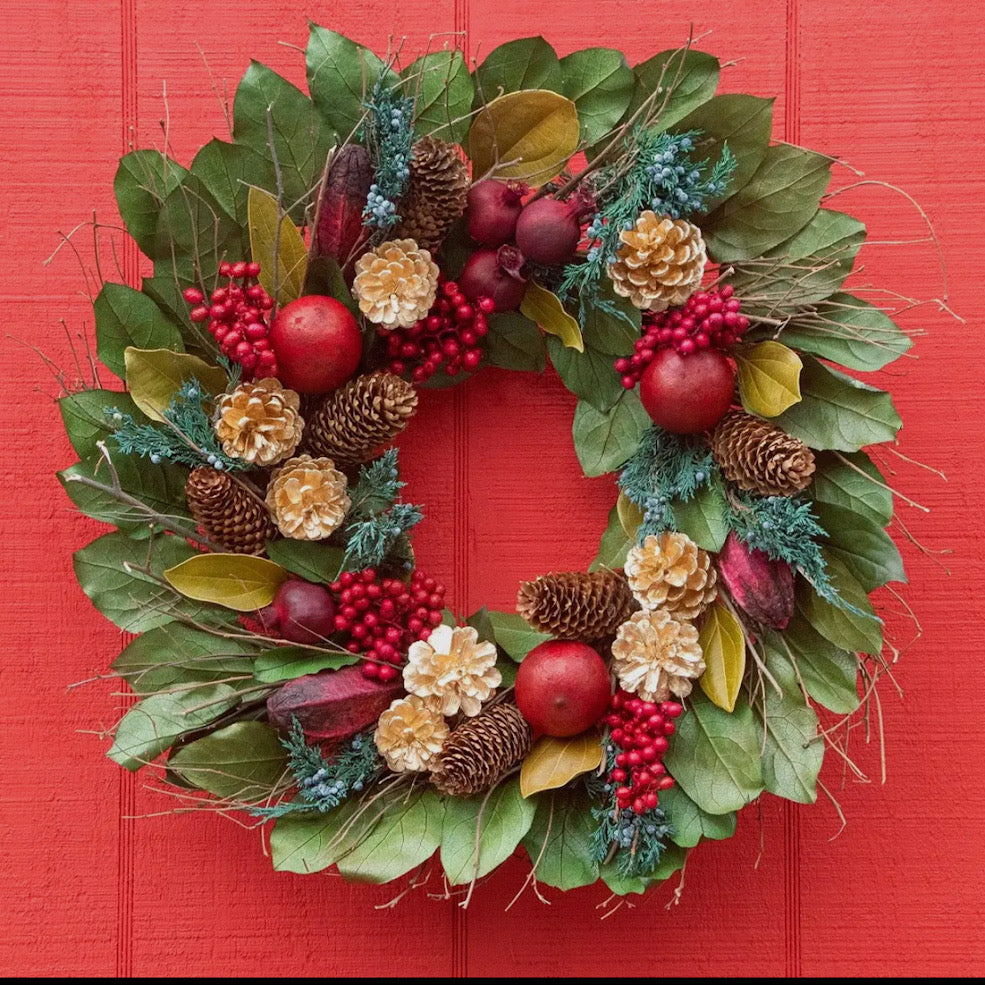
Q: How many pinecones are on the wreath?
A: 14